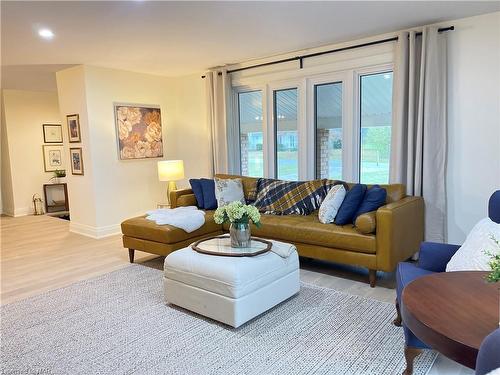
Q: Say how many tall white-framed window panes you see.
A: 4